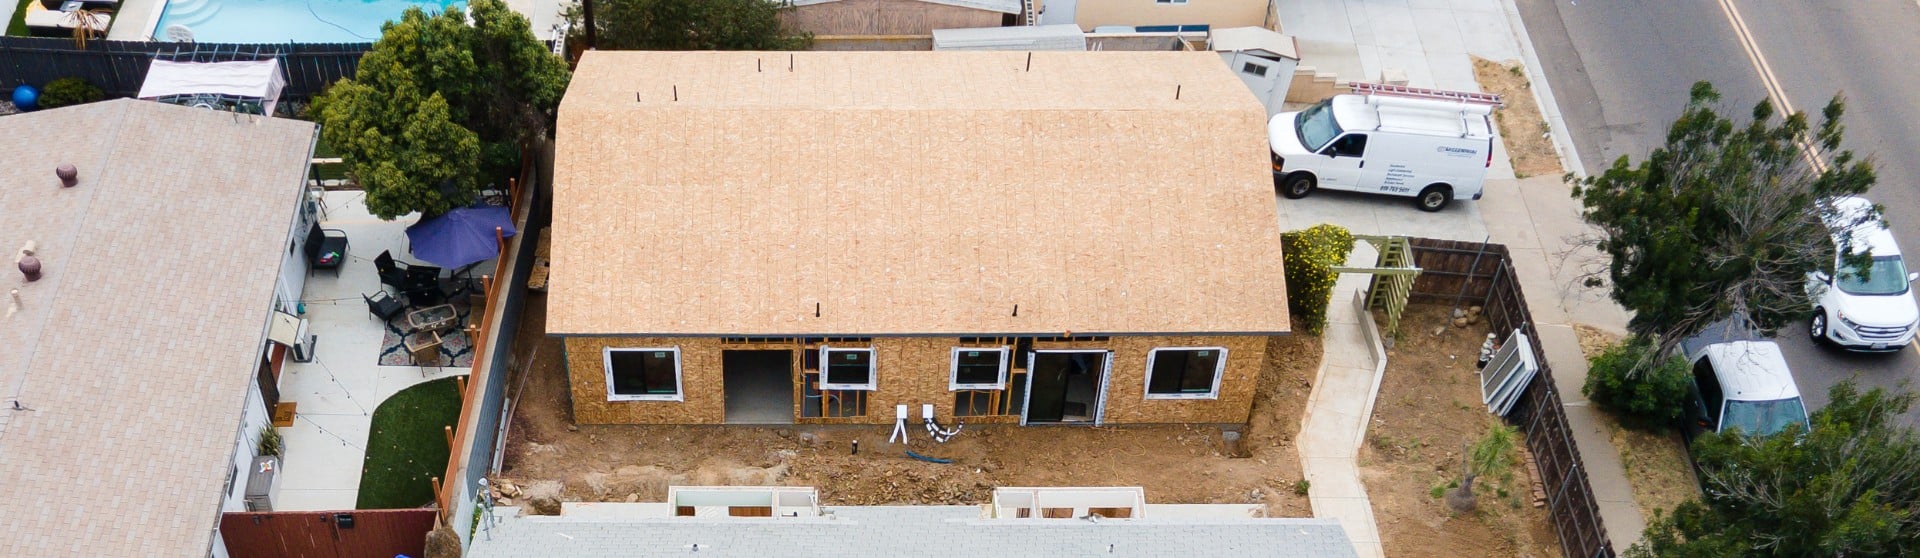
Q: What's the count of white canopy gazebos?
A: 1